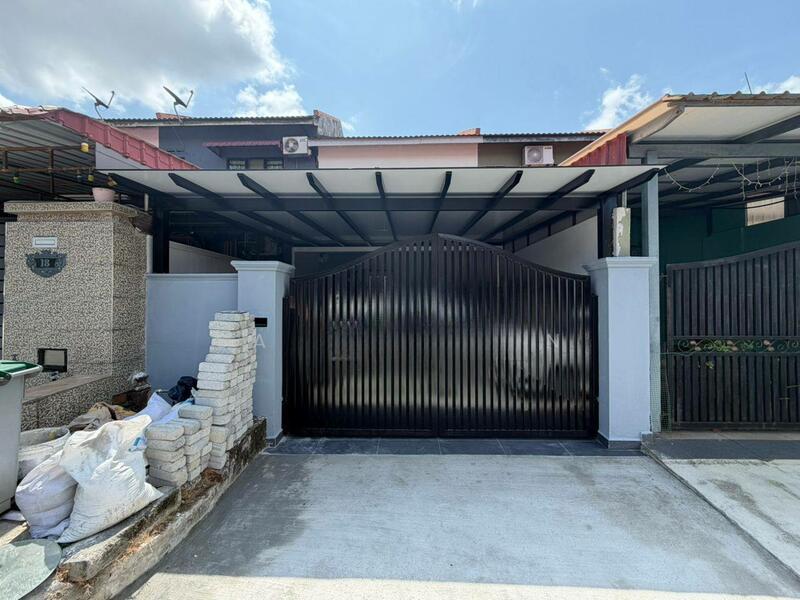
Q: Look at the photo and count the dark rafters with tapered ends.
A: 9